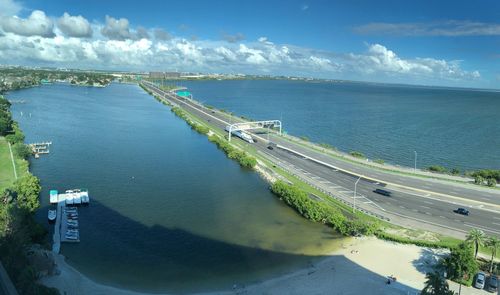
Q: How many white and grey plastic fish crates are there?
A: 0